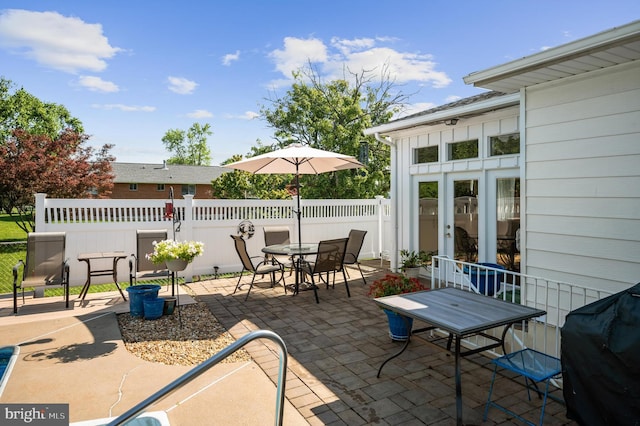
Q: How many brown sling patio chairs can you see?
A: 6